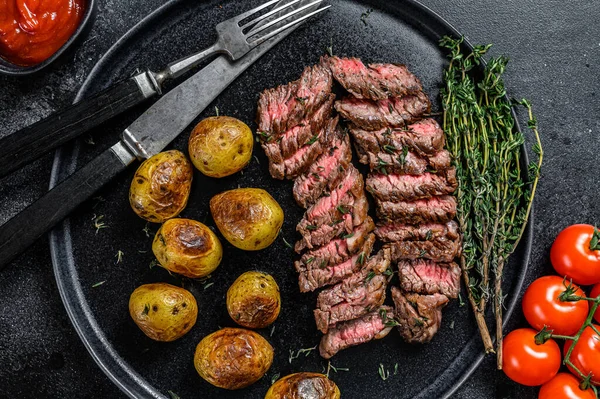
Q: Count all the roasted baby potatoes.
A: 8